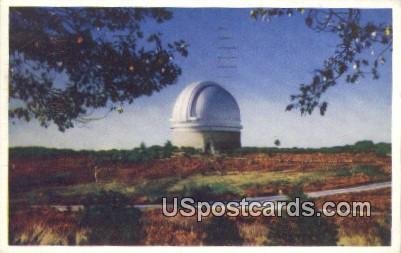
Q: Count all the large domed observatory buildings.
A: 1